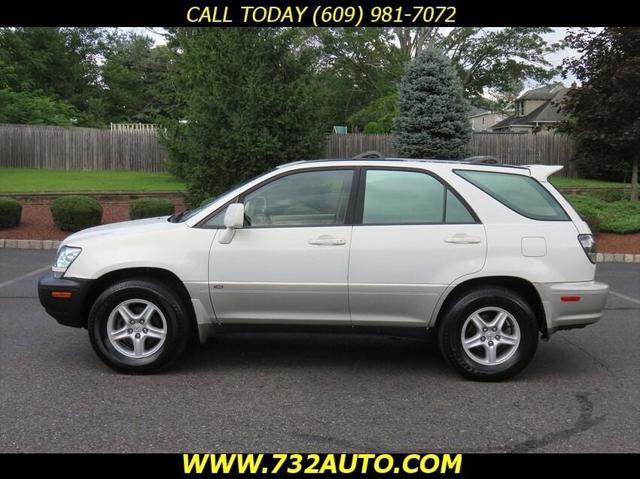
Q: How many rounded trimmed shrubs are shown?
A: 3